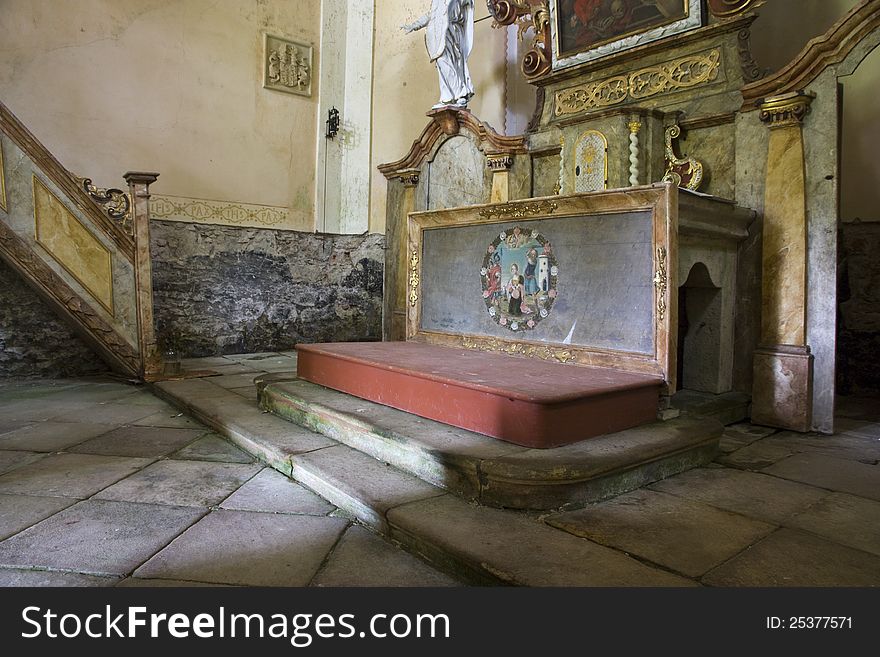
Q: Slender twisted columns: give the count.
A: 2